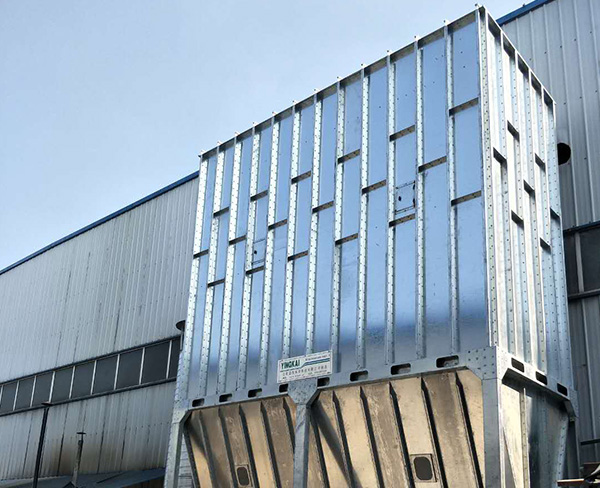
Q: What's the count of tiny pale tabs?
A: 13